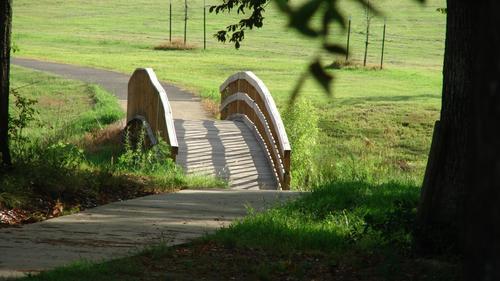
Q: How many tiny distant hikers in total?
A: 0